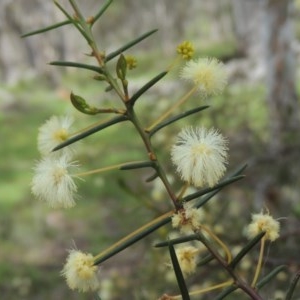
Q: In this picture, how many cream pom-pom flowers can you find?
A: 8